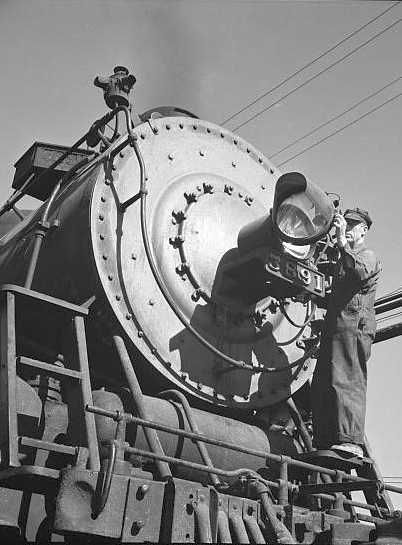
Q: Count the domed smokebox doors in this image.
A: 1